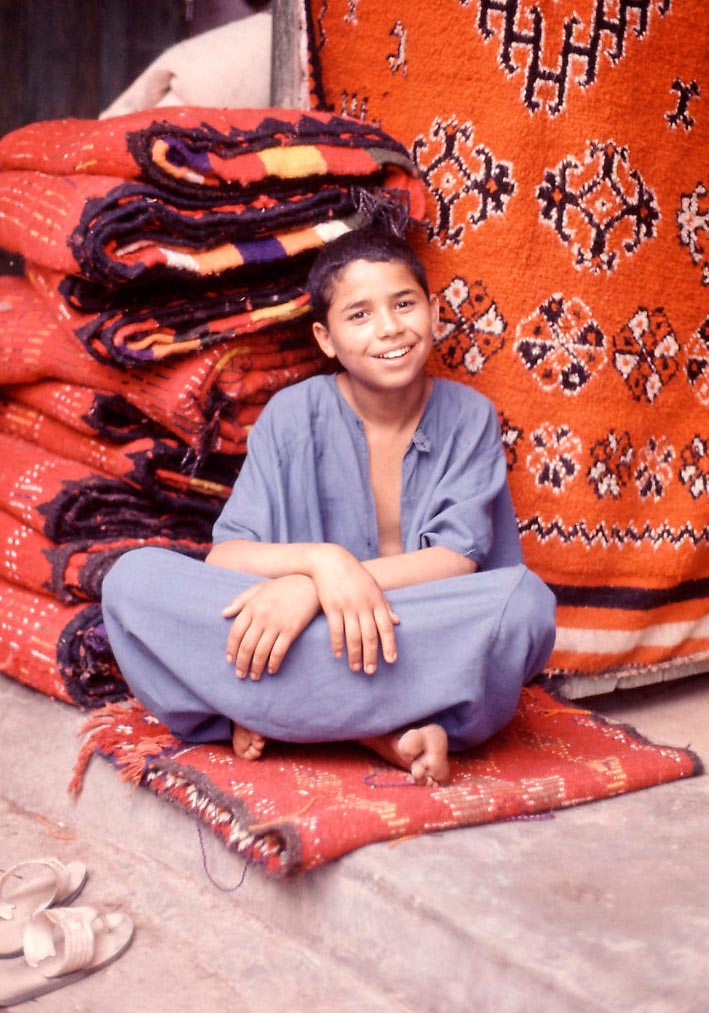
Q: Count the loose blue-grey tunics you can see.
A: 1